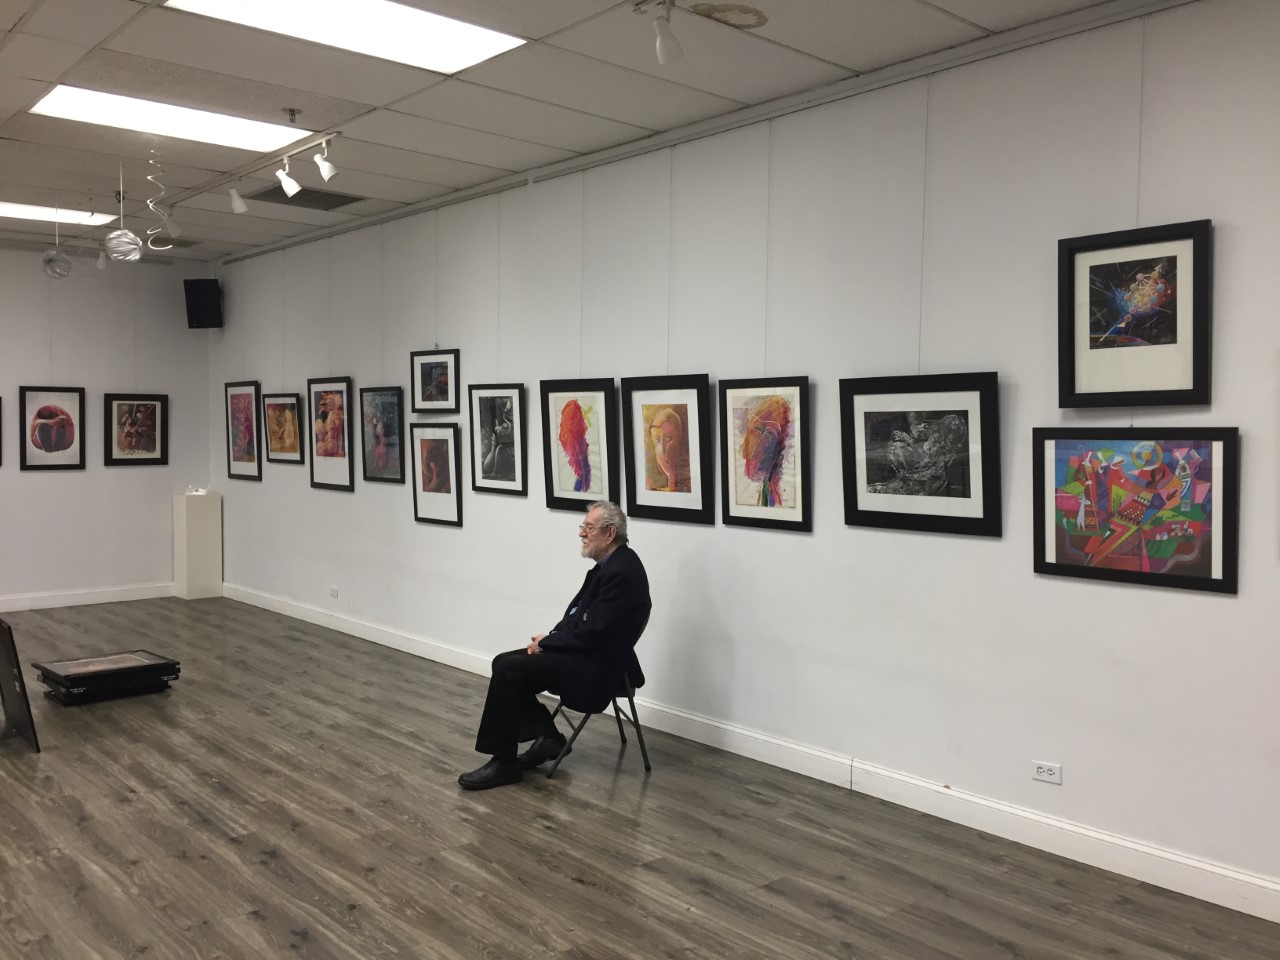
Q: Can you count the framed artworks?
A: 15